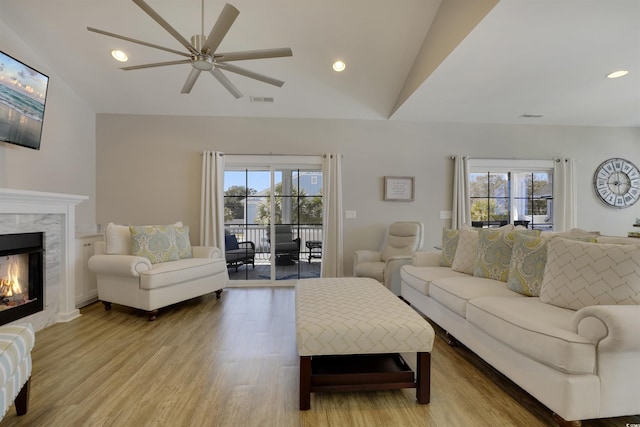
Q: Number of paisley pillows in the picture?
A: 5